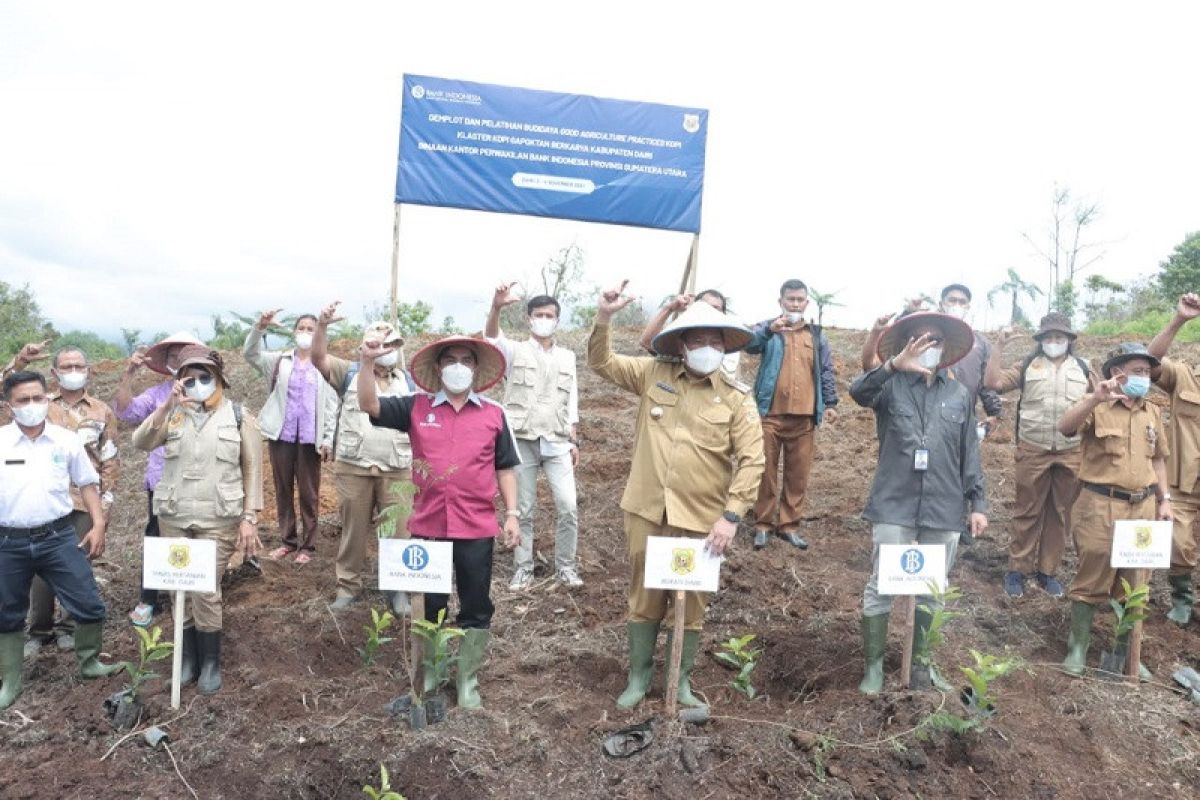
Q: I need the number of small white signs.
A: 5